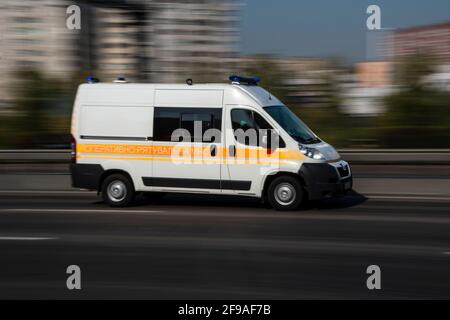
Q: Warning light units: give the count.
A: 2